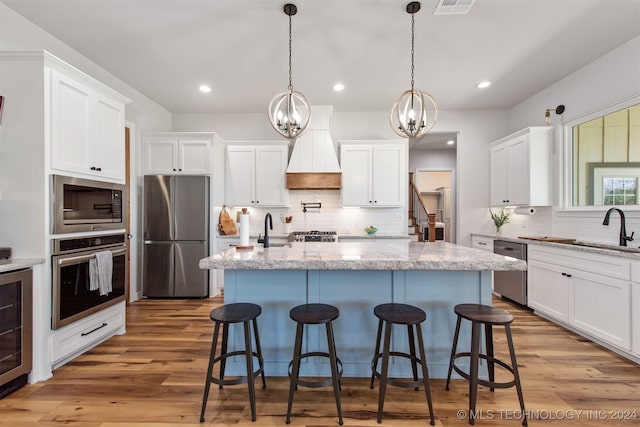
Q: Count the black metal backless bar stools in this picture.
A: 4